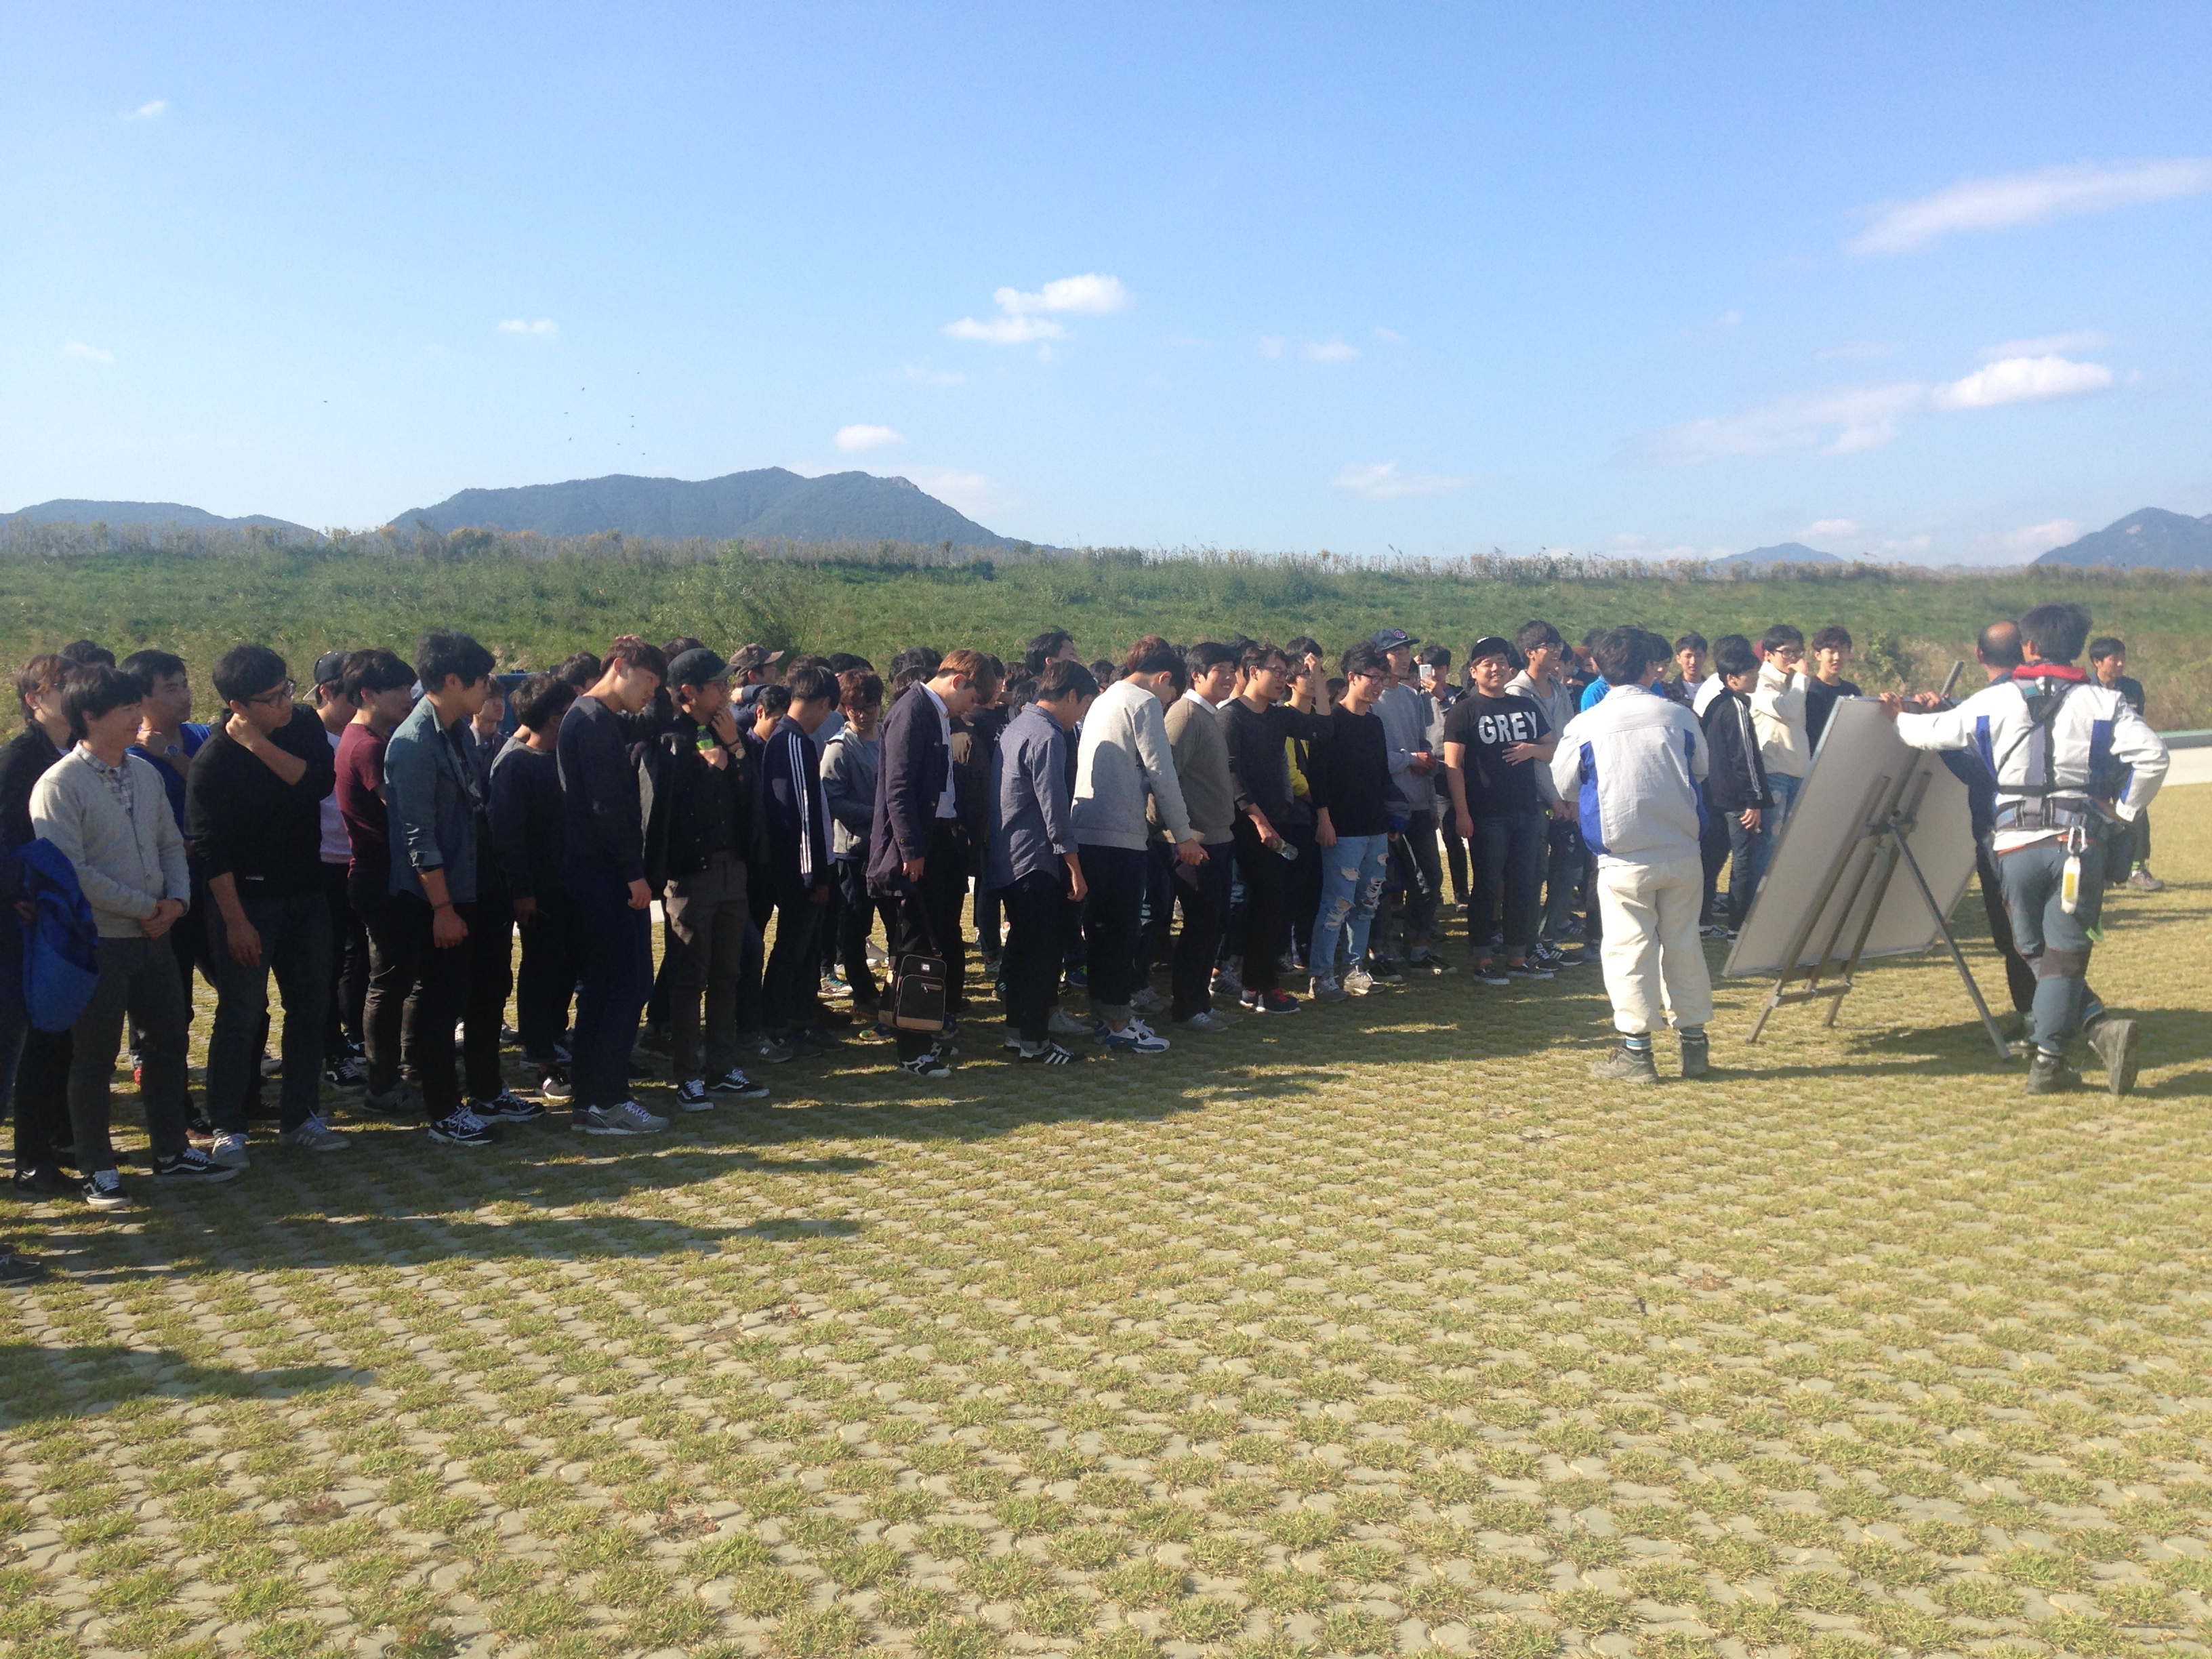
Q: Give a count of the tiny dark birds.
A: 9